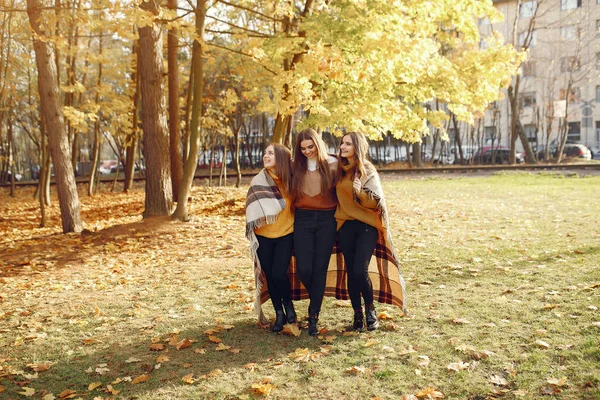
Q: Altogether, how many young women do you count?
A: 3